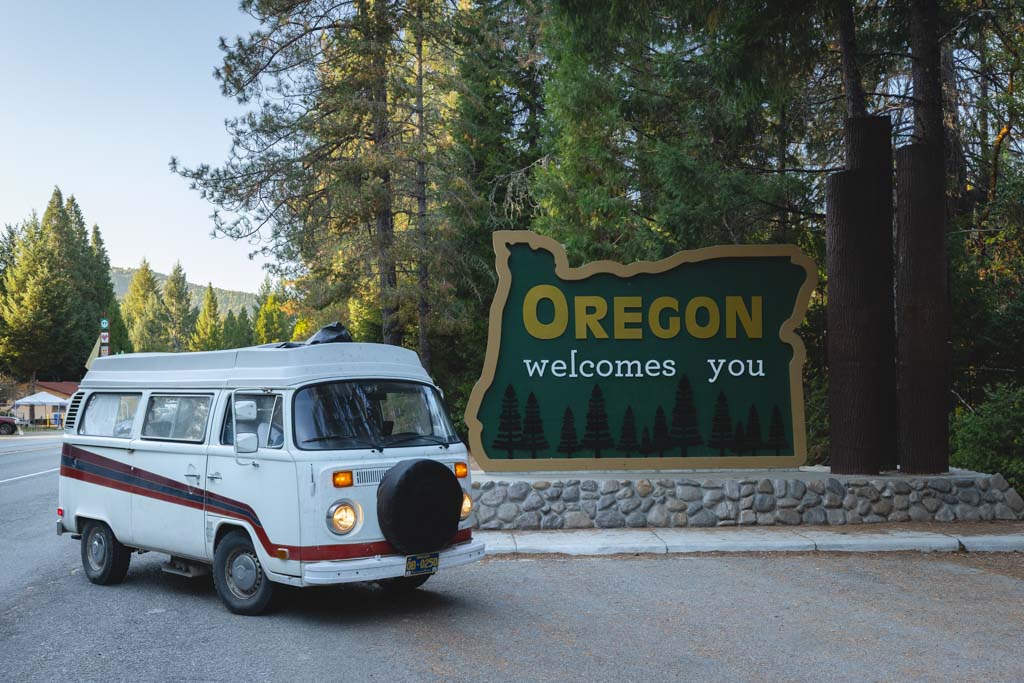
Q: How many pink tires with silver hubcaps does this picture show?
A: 0